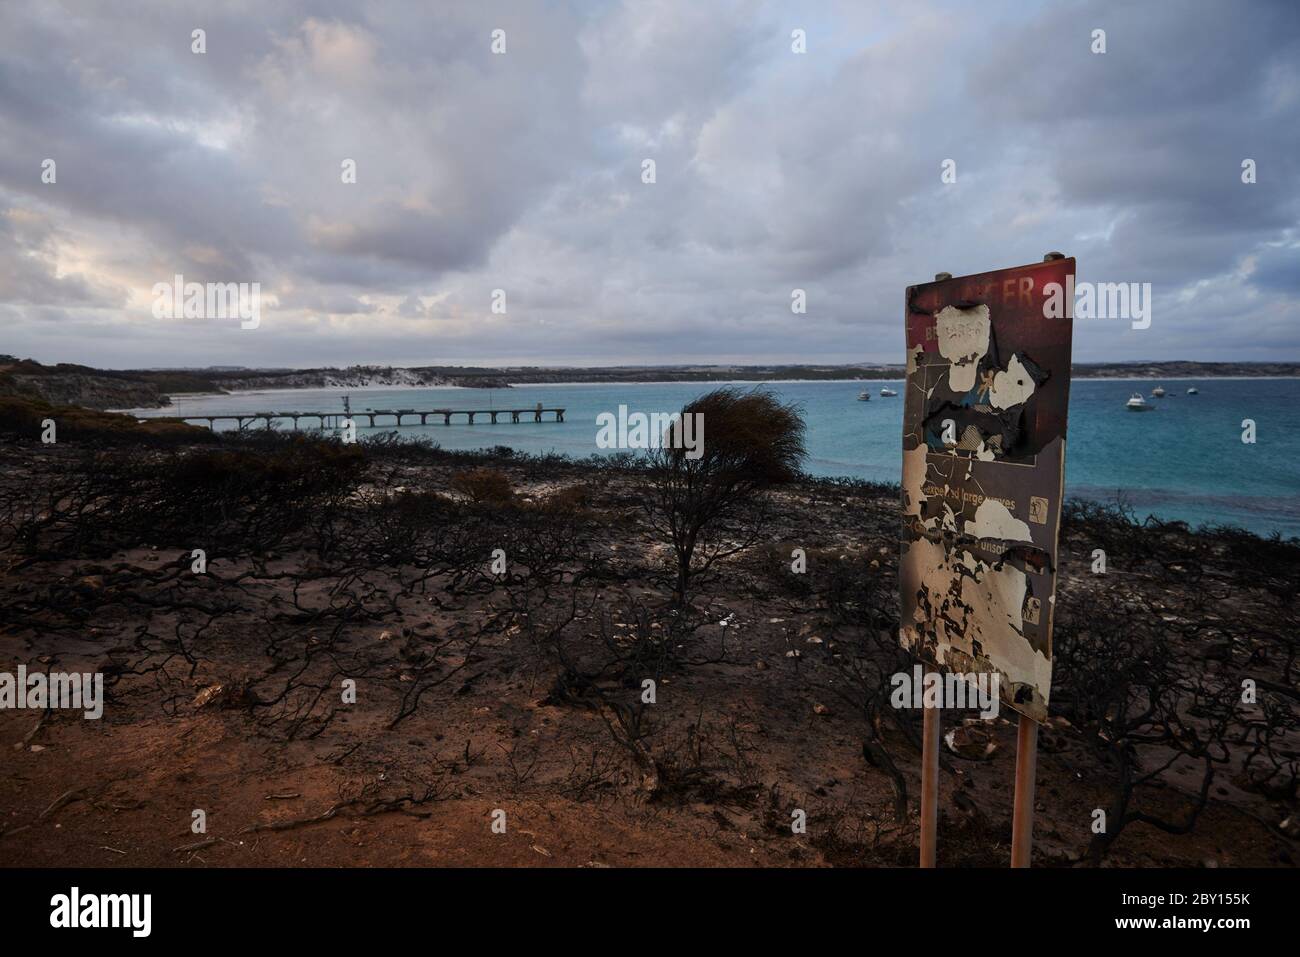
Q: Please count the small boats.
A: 5